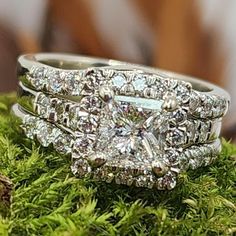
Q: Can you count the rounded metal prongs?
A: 4